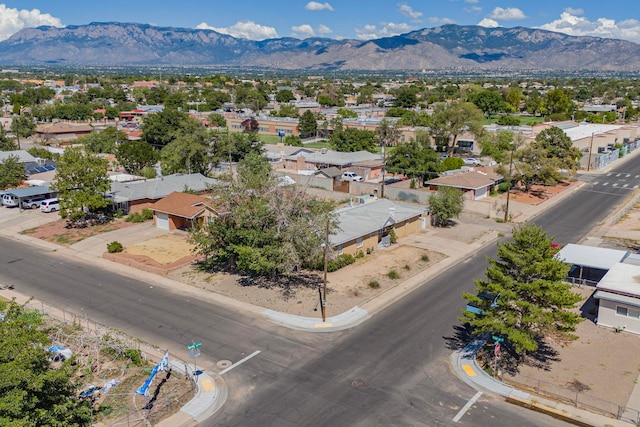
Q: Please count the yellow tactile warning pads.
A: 3